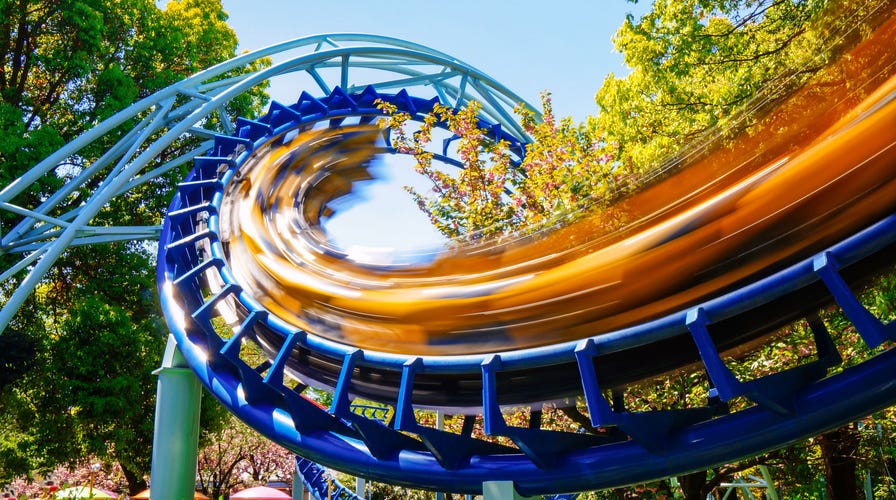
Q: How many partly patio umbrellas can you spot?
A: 3